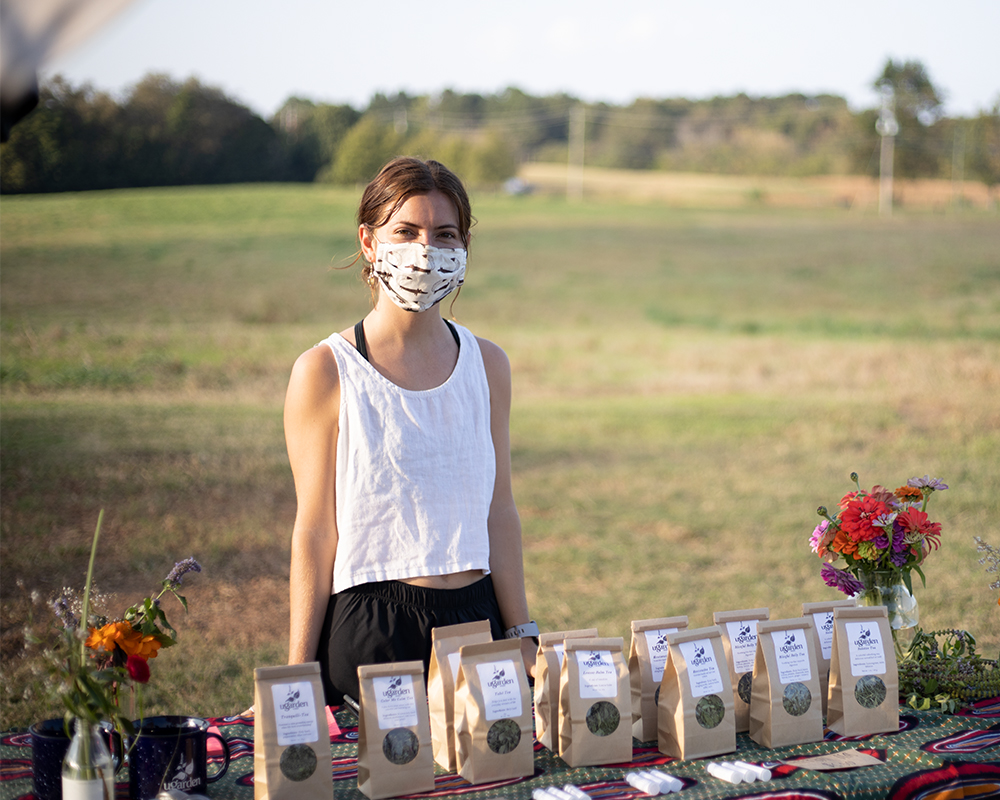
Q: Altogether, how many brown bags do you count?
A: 12